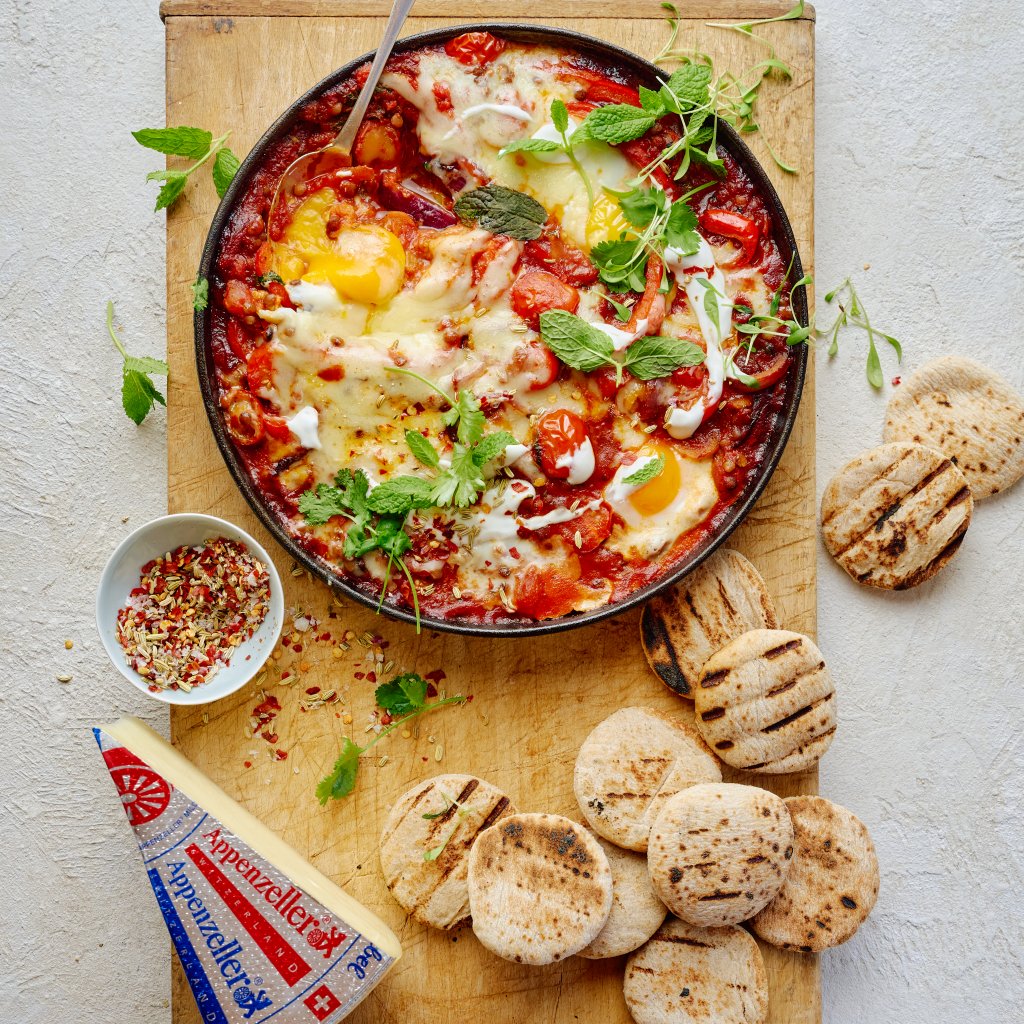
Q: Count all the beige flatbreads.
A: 11